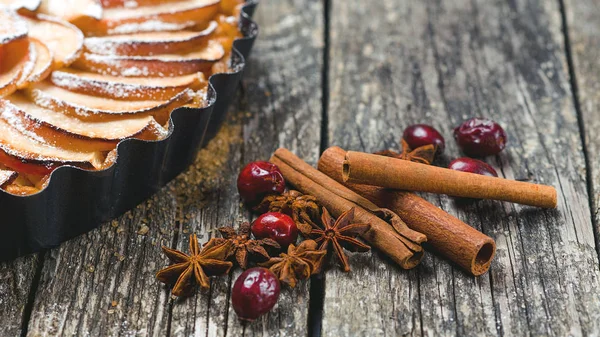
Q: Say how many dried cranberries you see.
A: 6